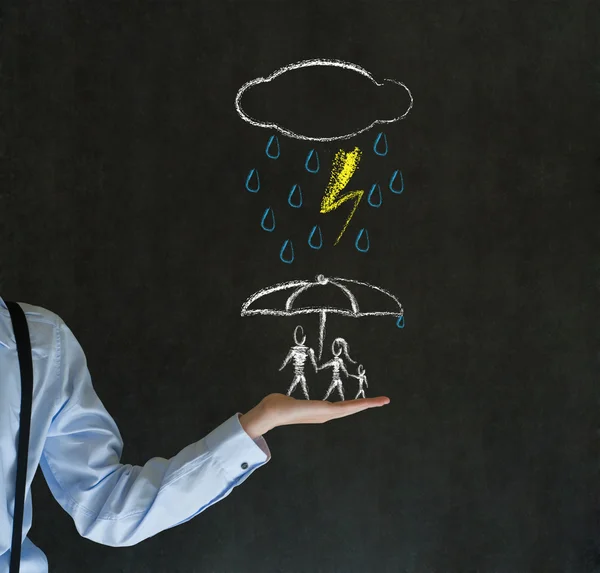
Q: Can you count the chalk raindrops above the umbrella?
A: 11